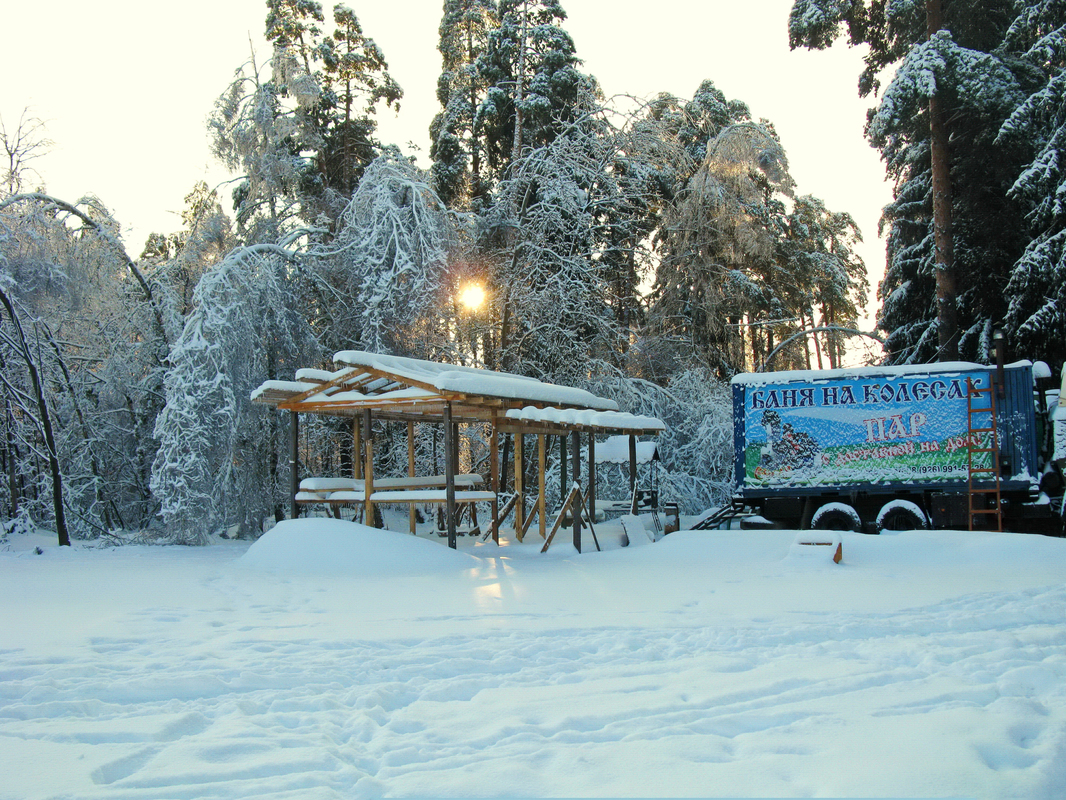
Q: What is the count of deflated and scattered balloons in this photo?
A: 0